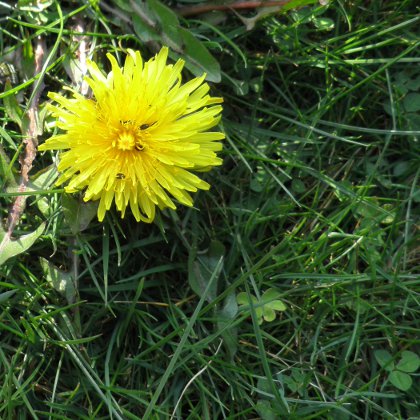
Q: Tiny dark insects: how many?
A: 3